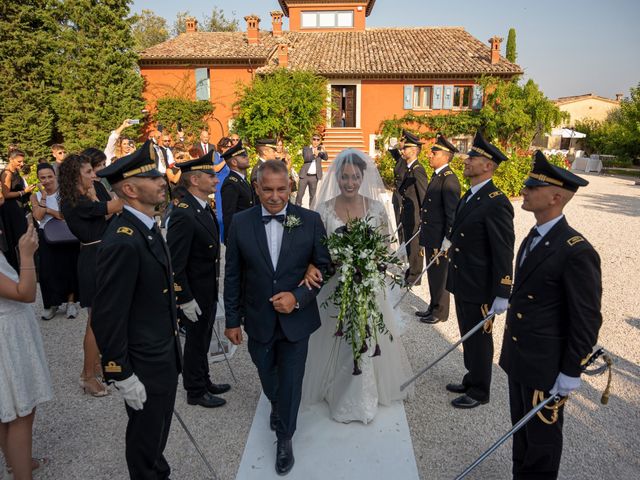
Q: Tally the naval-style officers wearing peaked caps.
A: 8